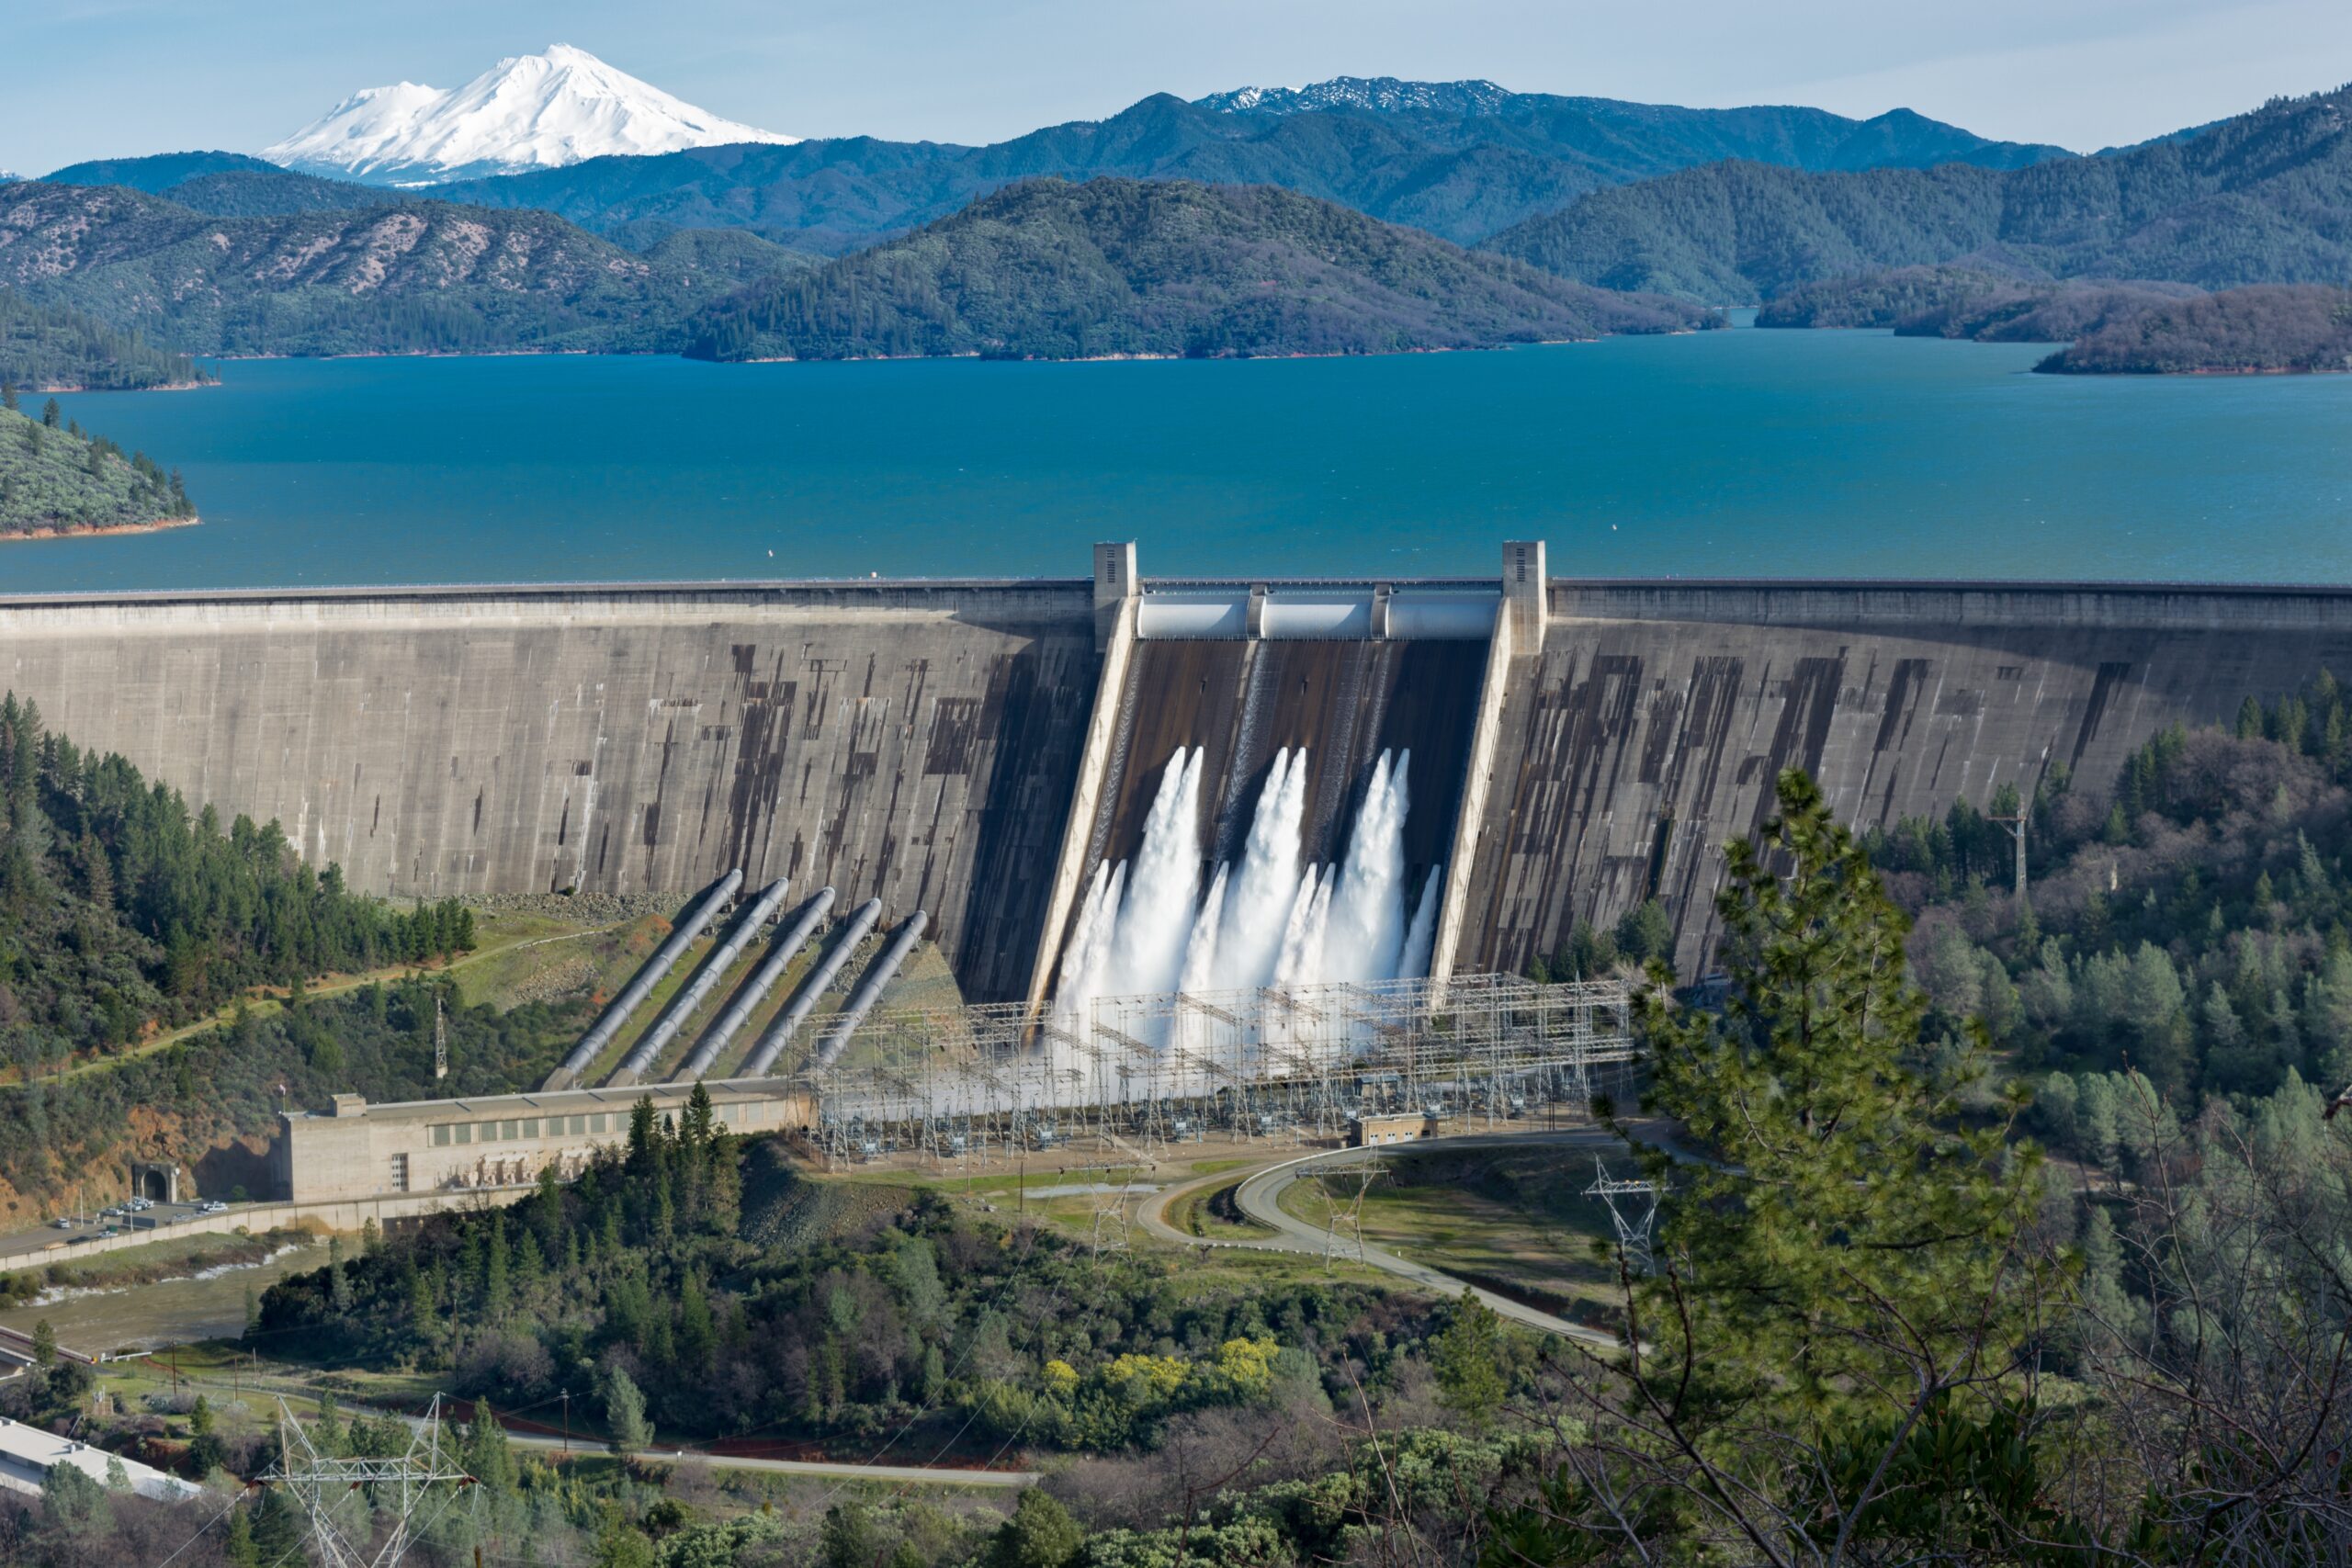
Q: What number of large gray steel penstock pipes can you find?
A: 5